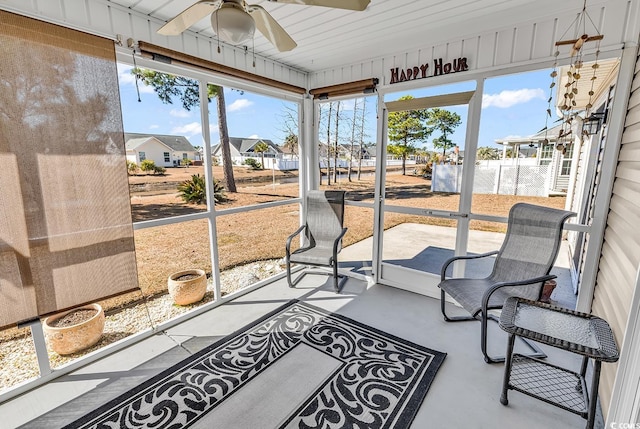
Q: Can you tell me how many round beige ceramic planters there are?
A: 2